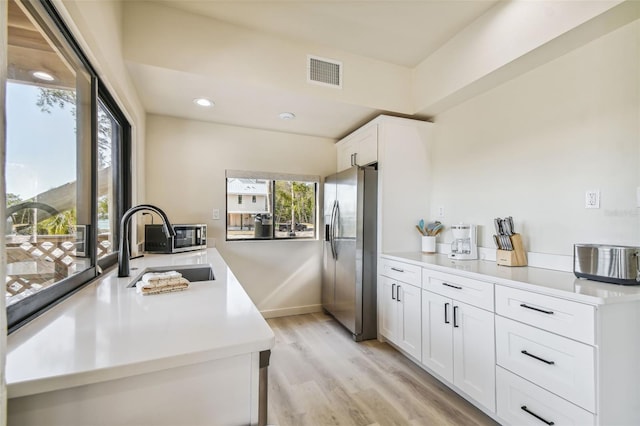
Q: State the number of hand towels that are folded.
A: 2